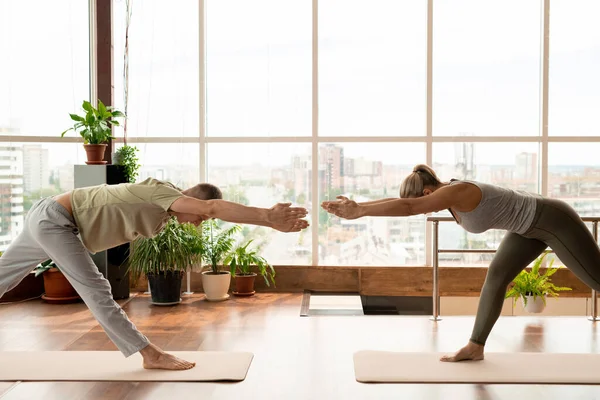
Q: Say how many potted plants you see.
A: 7